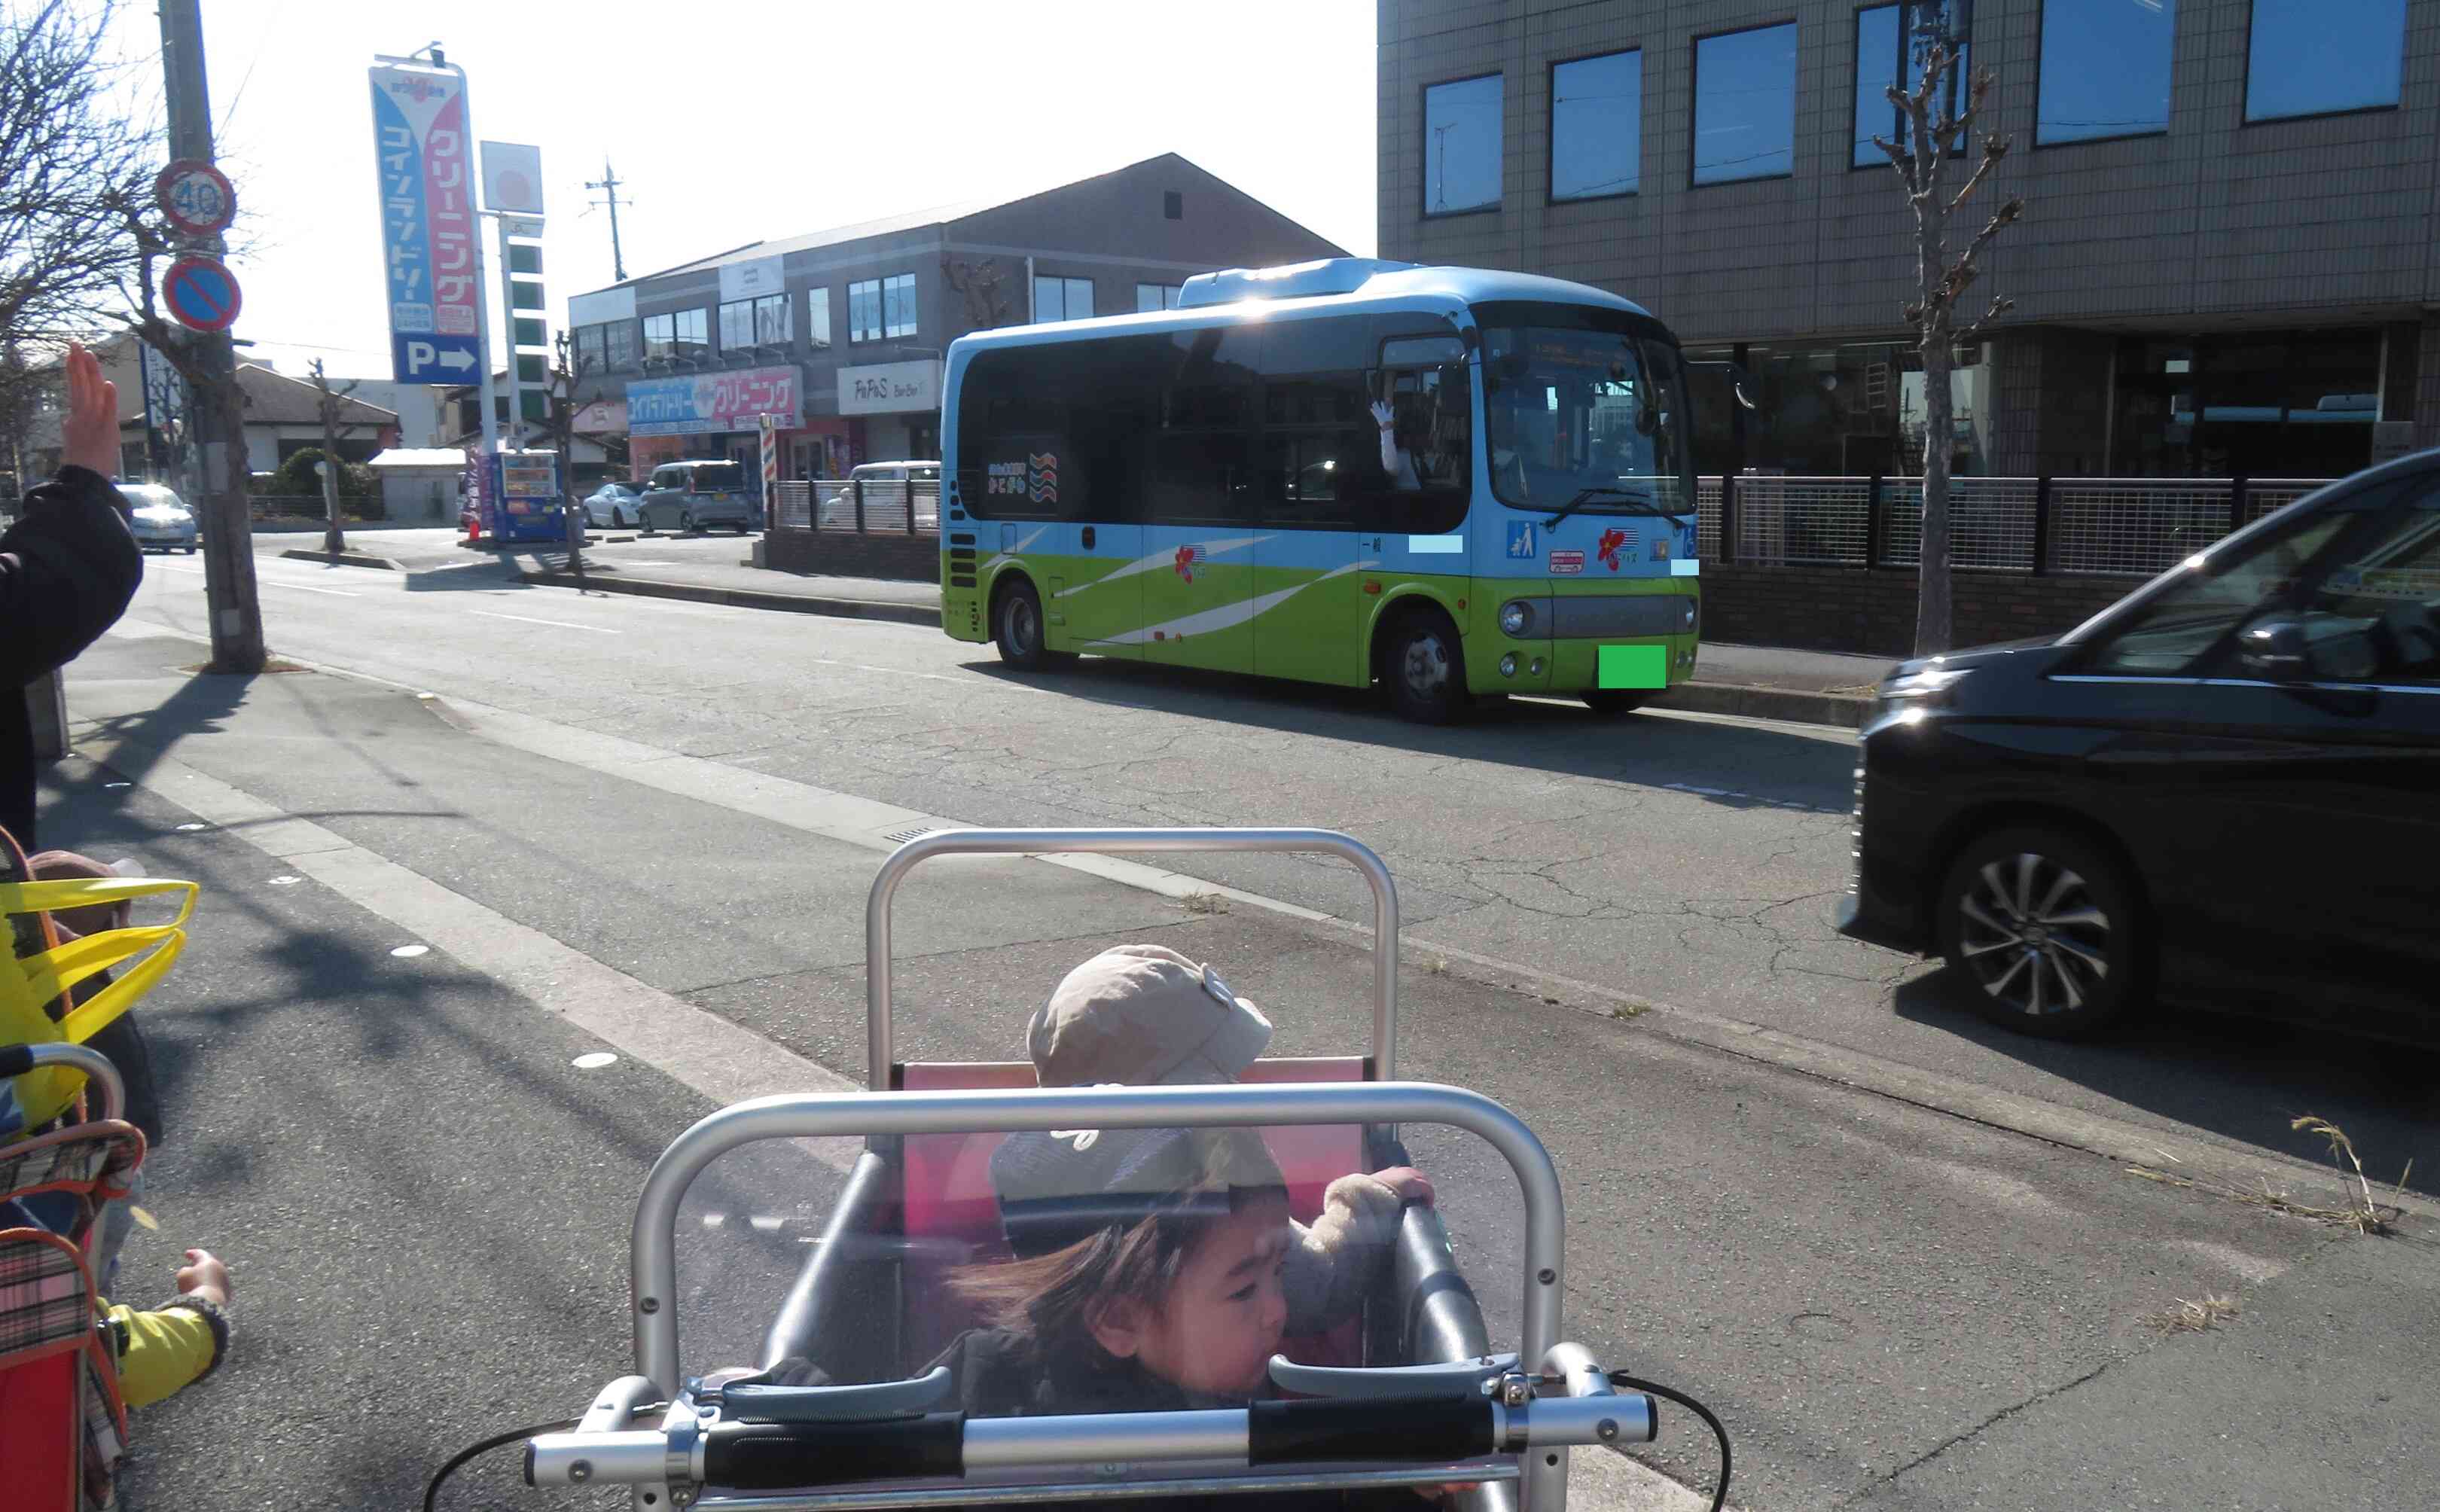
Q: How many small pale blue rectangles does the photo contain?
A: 2